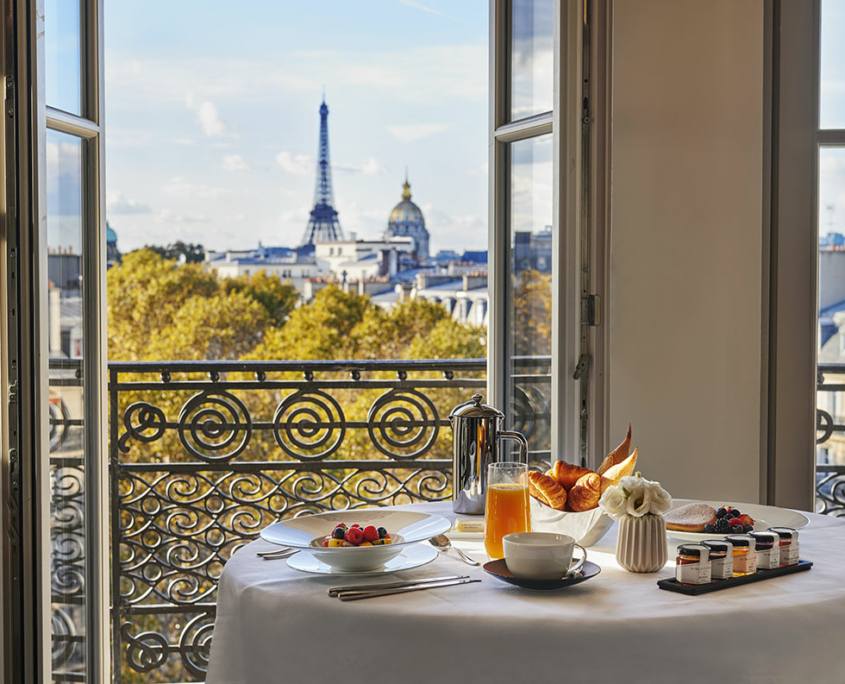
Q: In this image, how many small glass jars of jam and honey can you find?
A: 5